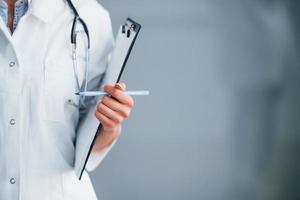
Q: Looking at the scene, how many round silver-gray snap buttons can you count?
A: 3